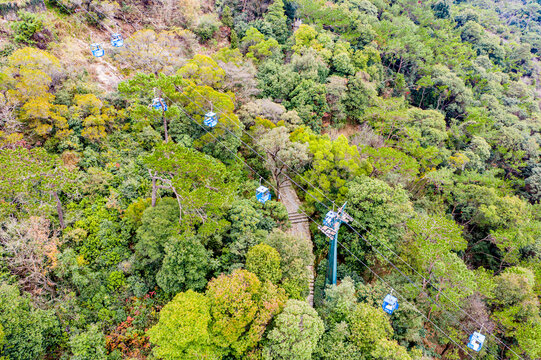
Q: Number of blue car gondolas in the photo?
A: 8